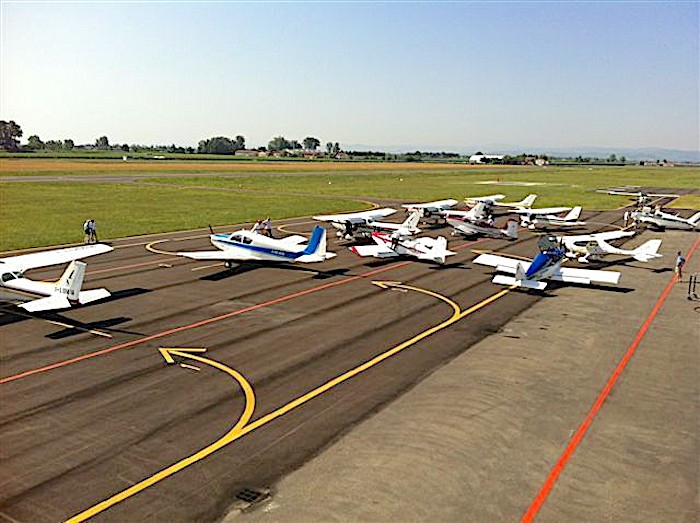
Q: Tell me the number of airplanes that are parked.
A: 12